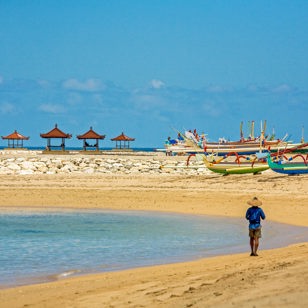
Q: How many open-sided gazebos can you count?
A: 4